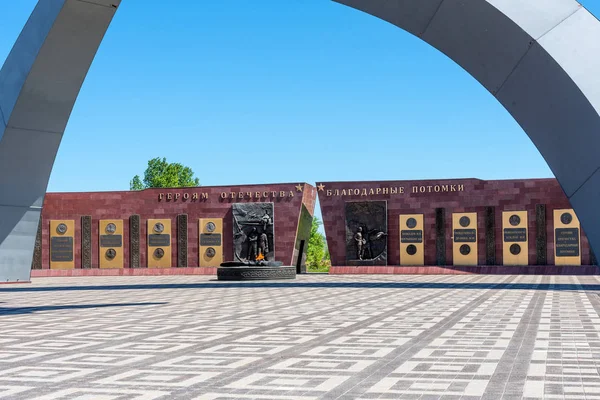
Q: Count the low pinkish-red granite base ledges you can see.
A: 2